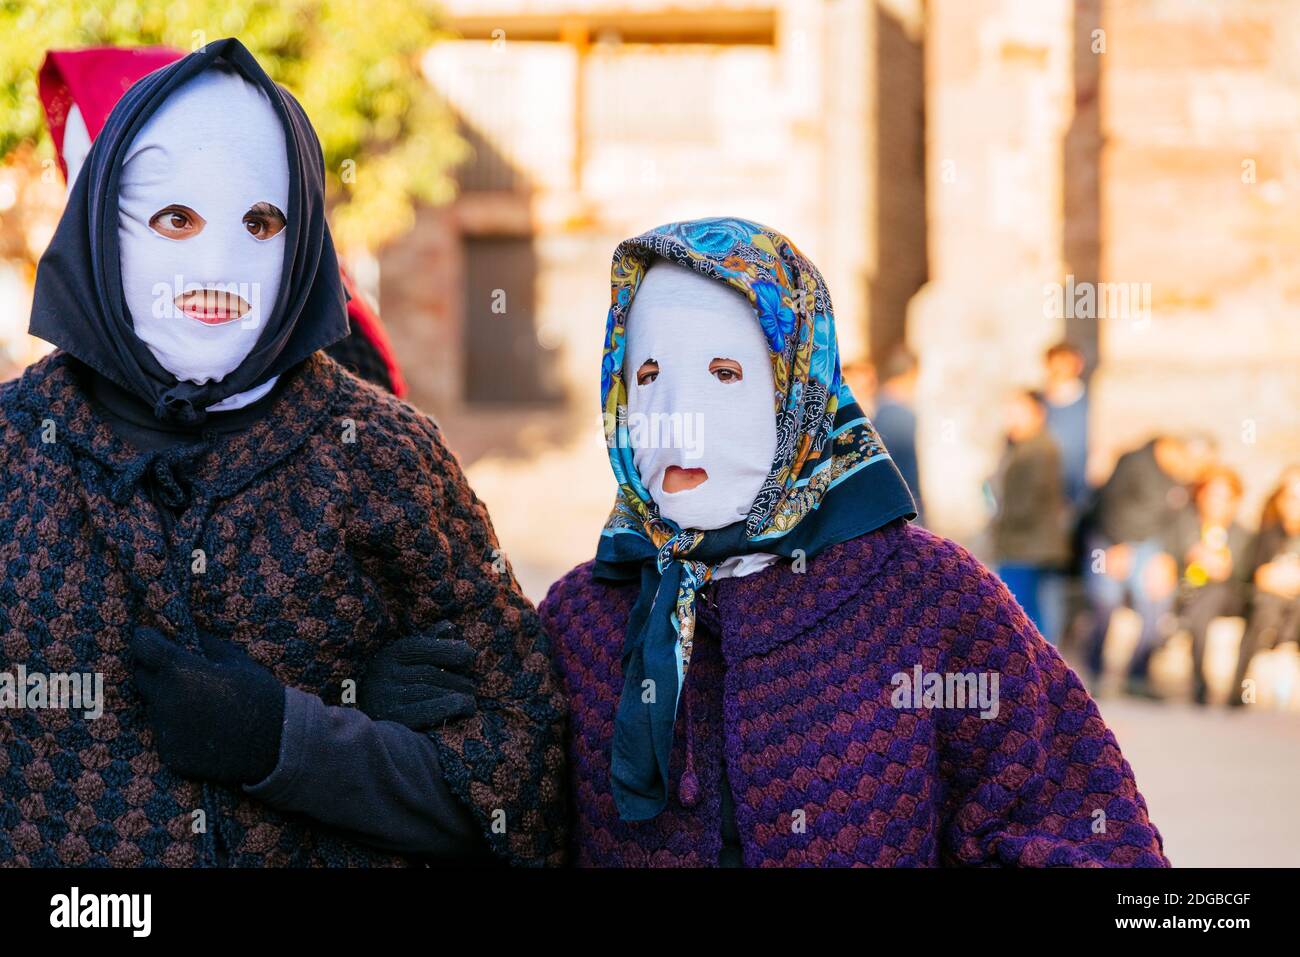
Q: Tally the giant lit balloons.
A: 0